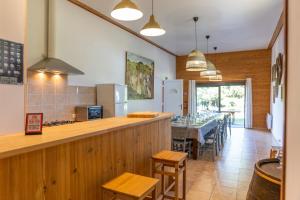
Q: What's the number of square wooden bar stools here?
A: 2